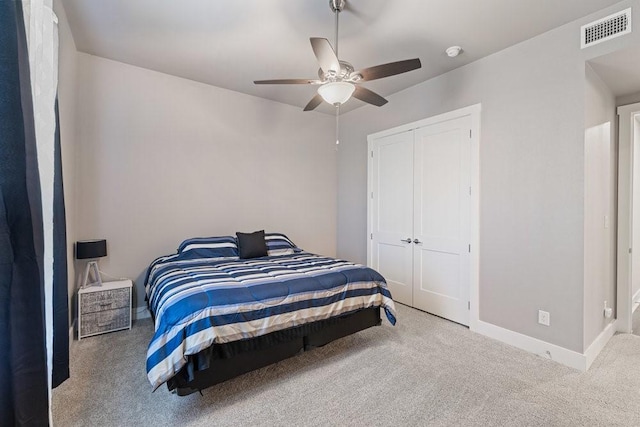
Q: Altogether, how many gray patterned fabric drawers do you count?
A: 2